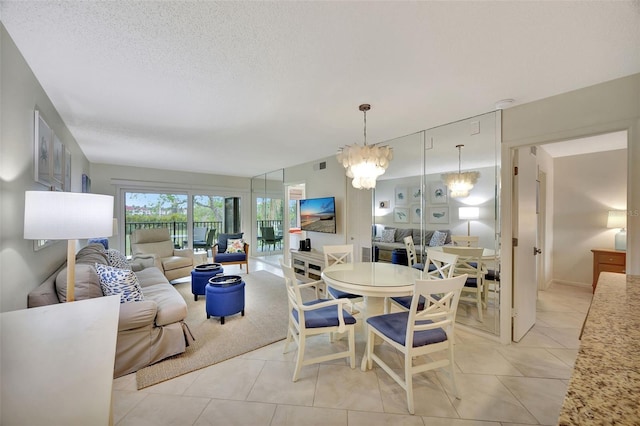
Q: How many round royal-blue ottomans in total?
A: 2